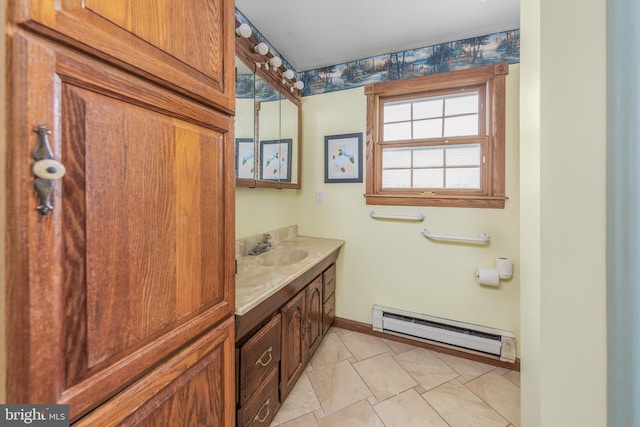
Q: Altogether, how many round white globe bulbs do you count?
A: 5